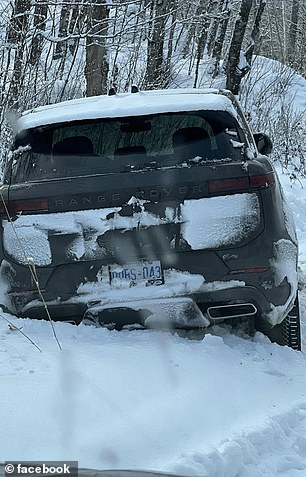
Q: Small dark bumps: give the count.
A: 2